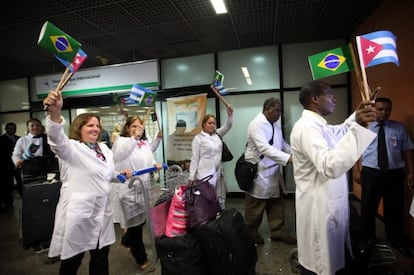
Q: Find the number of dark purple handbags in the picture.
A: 1